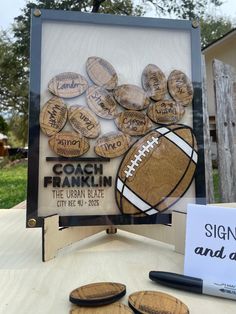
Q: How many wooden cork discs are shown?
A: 15